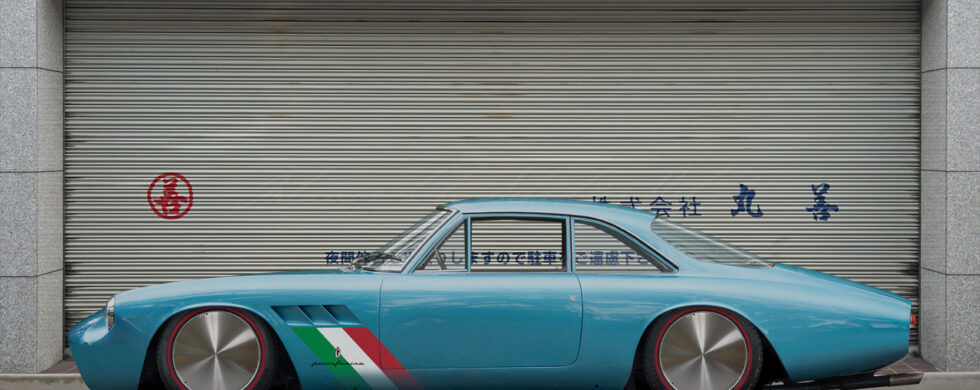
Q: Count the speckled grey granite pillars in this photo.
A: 2